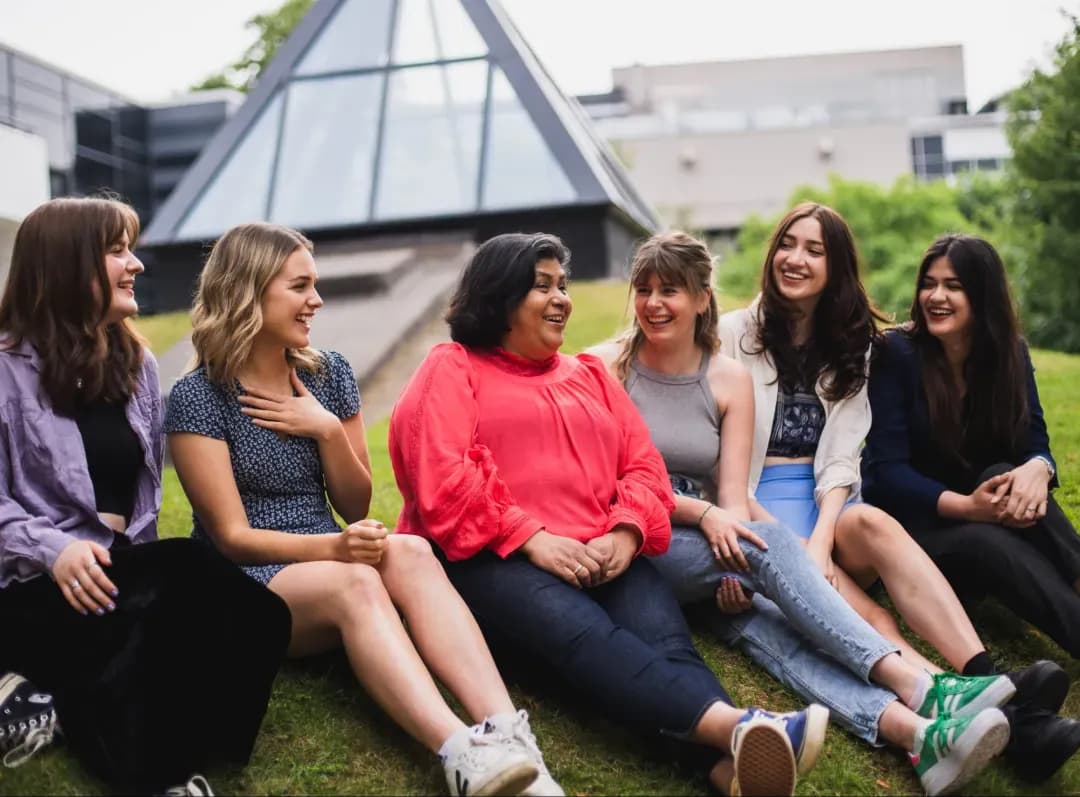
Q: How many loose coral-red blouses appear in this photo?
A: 1